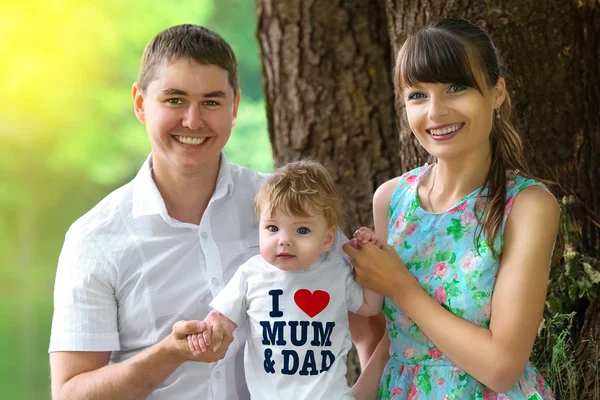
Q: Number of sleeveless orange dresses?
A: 0